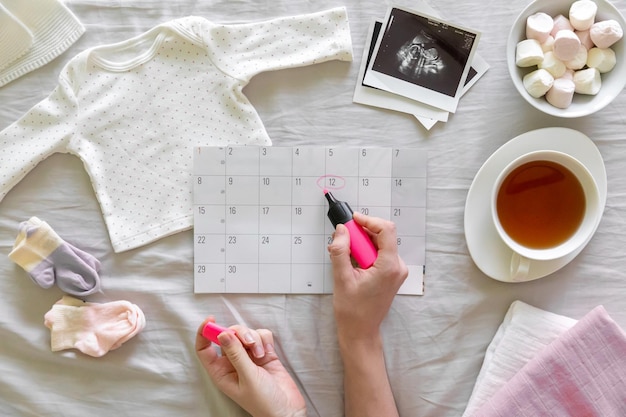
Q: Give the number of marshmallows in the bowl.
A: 15